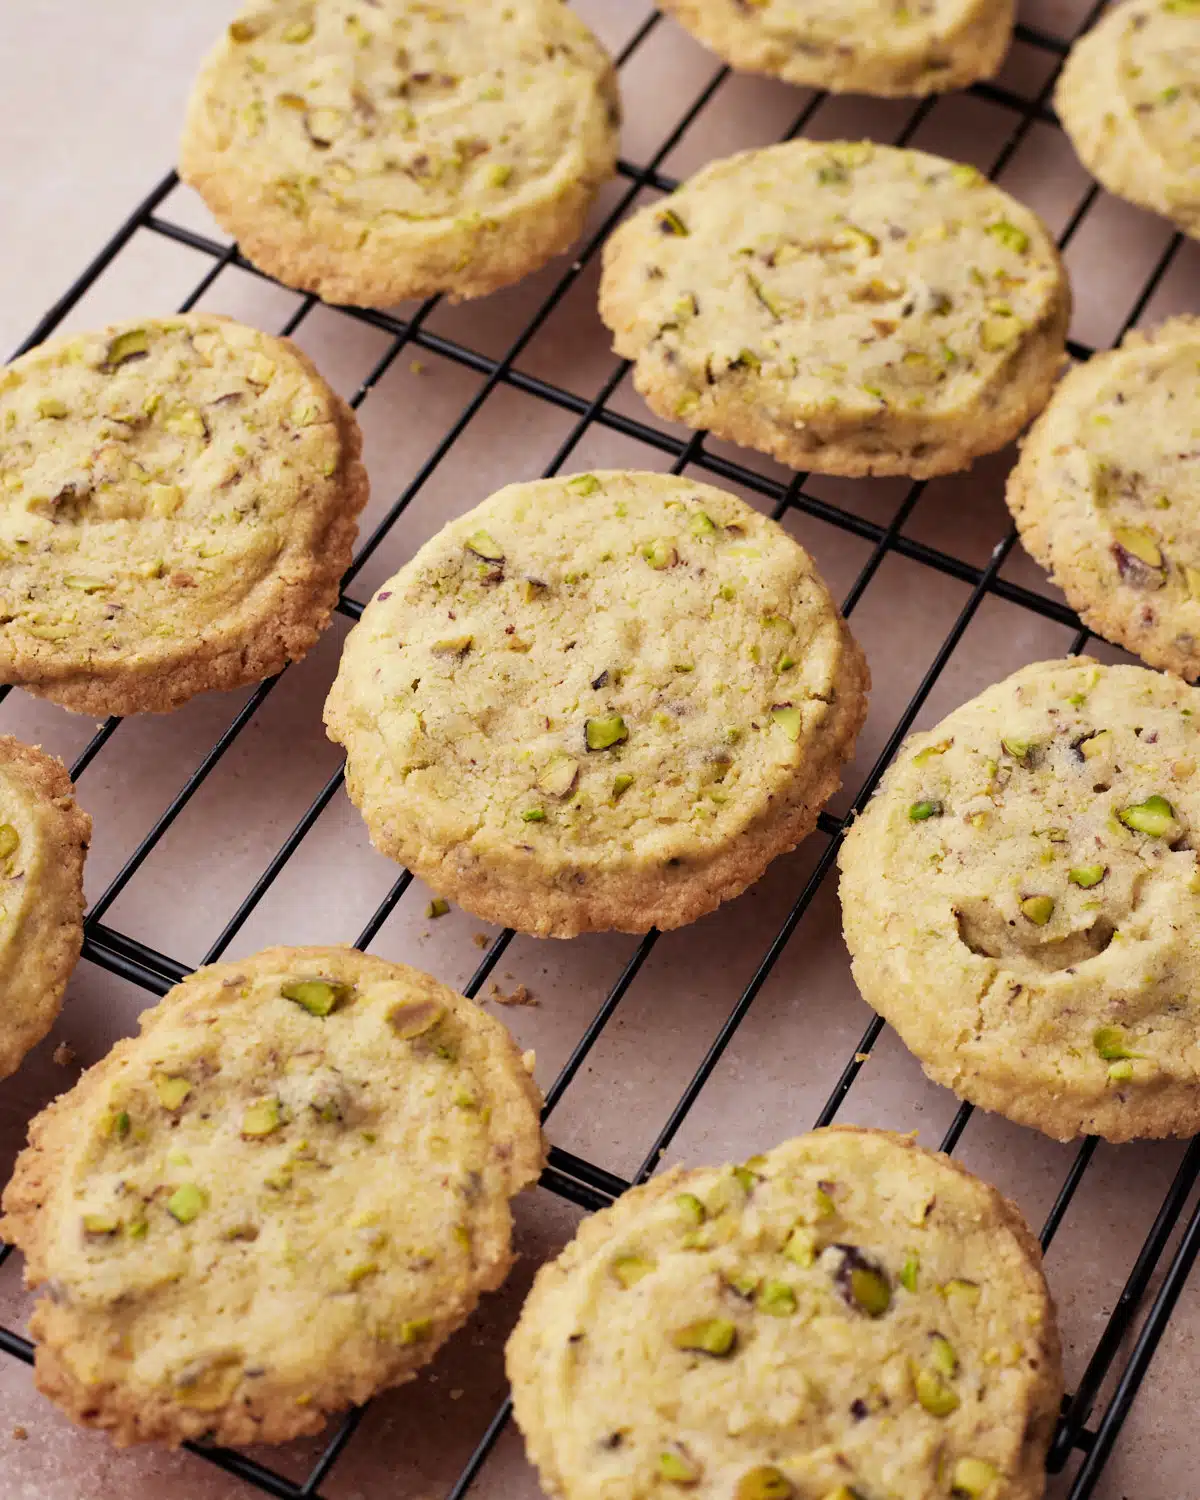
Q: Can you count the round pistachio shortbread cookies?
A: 11